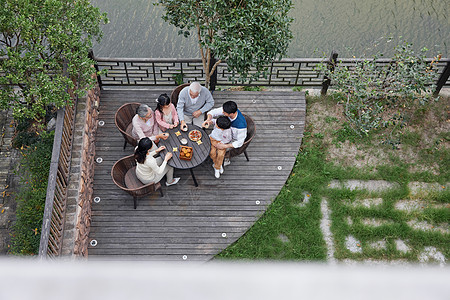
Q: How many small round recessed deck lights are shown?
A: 10